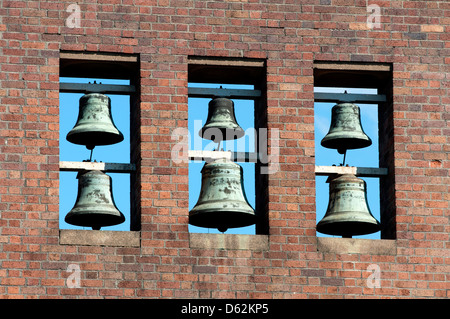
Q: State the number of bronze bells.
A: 6